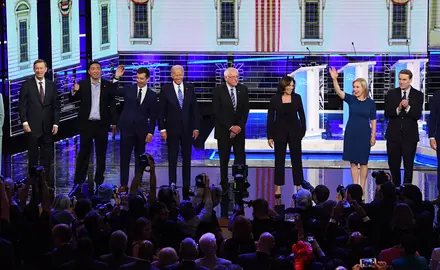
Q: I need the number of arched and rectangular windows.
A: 7